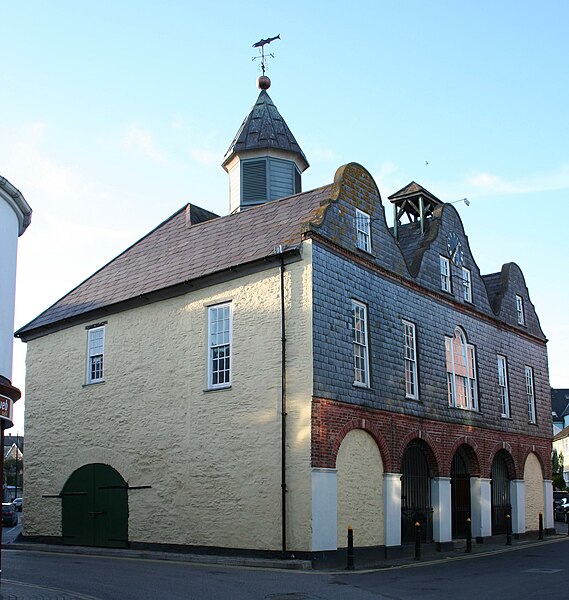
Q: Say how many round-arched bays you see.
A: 5